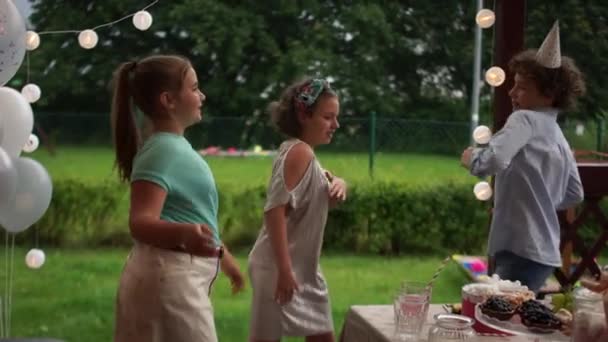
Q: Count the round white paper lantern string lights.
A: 10